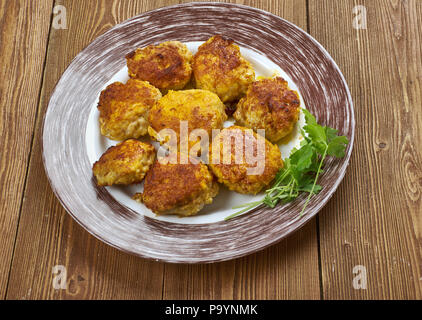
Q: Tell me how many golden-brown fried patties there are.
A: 8